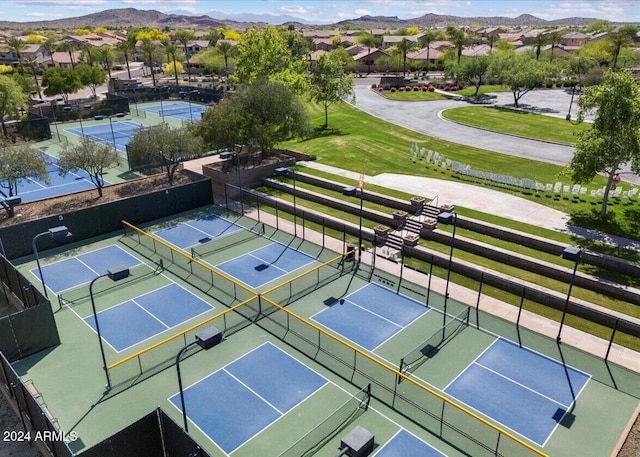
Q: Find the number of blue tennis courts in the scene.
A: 7